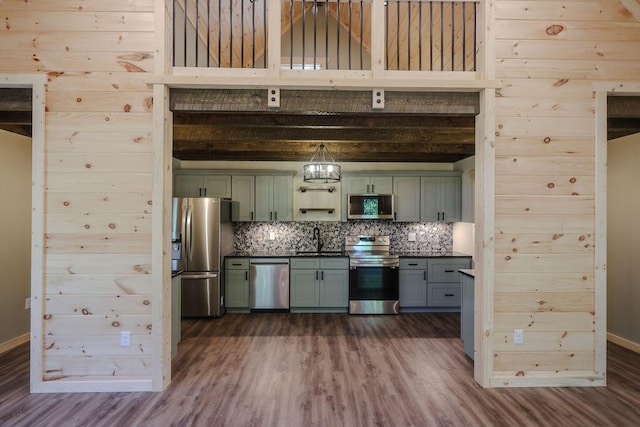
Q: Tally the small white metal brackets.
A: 2